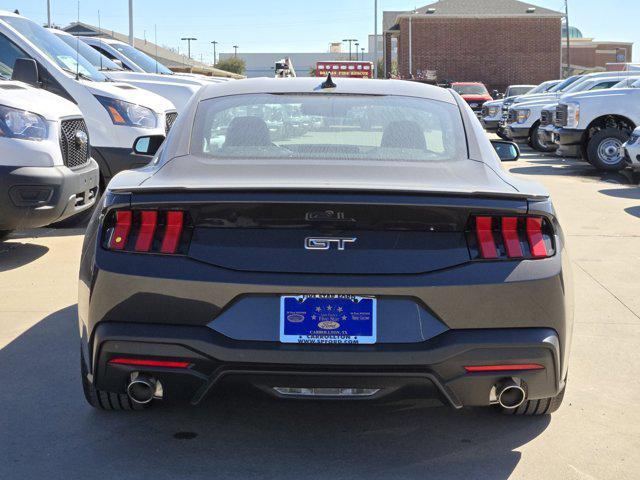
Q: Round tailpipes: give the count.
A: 2